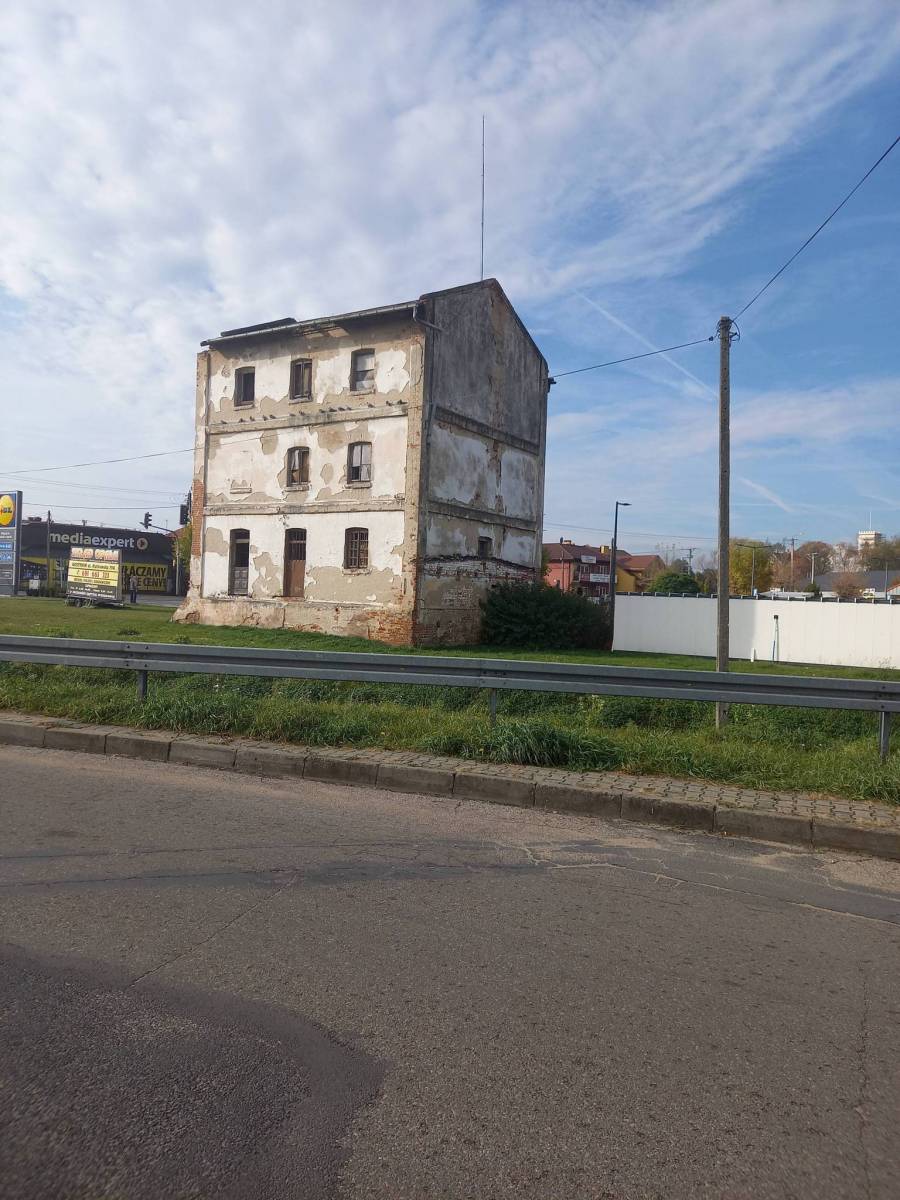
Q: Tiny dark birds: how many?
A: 14